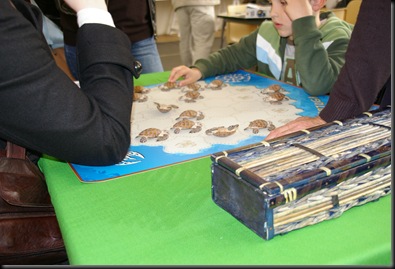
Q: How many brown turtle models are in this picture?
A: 14